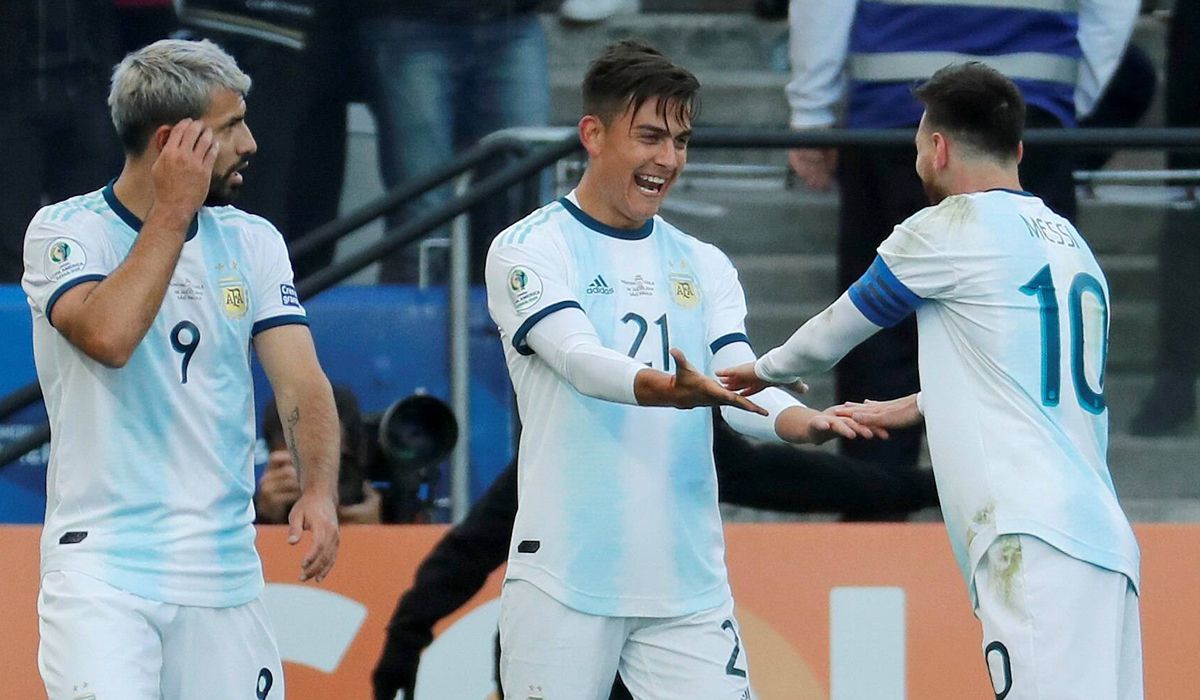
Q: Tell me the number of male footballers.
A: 3